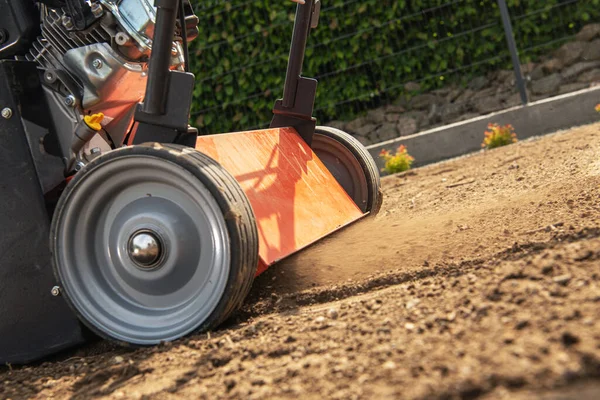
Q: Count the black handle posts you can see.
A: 2